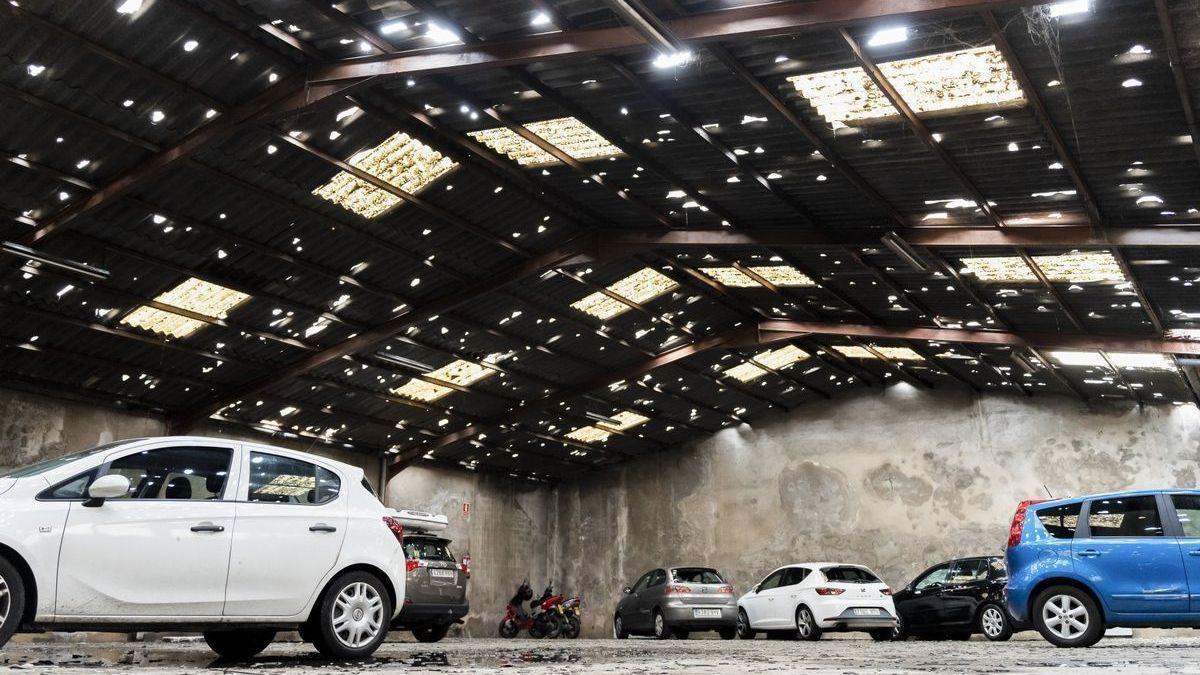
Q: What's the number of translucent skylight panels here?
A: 12